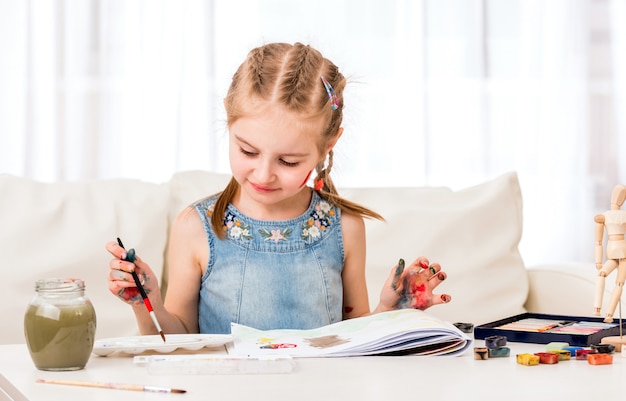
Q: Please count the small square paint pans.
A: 12